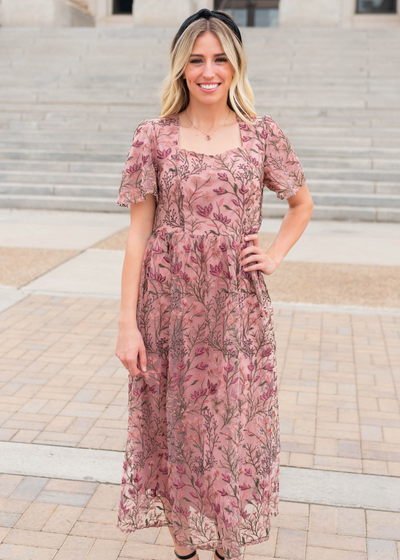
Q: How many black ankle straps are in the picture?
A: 2